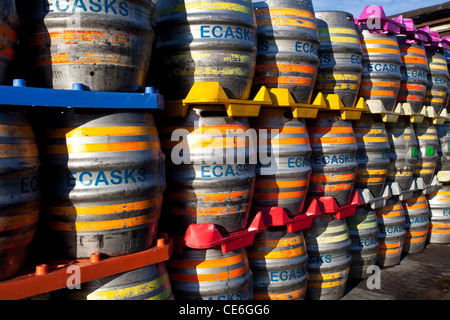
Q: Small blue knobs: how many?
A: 3